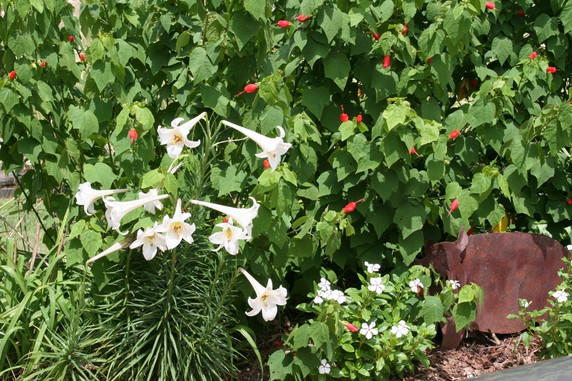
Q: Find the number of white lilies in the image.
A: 10